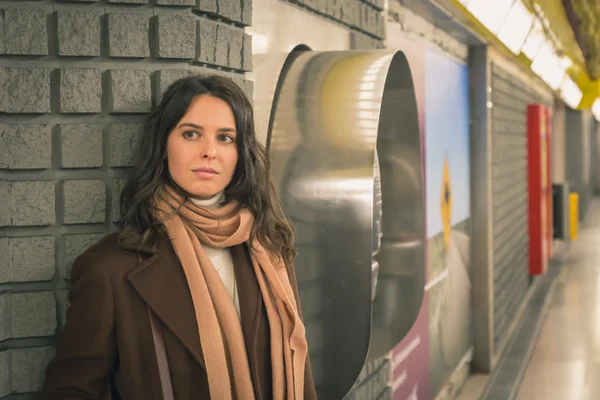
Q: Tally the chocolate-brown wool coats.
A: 1